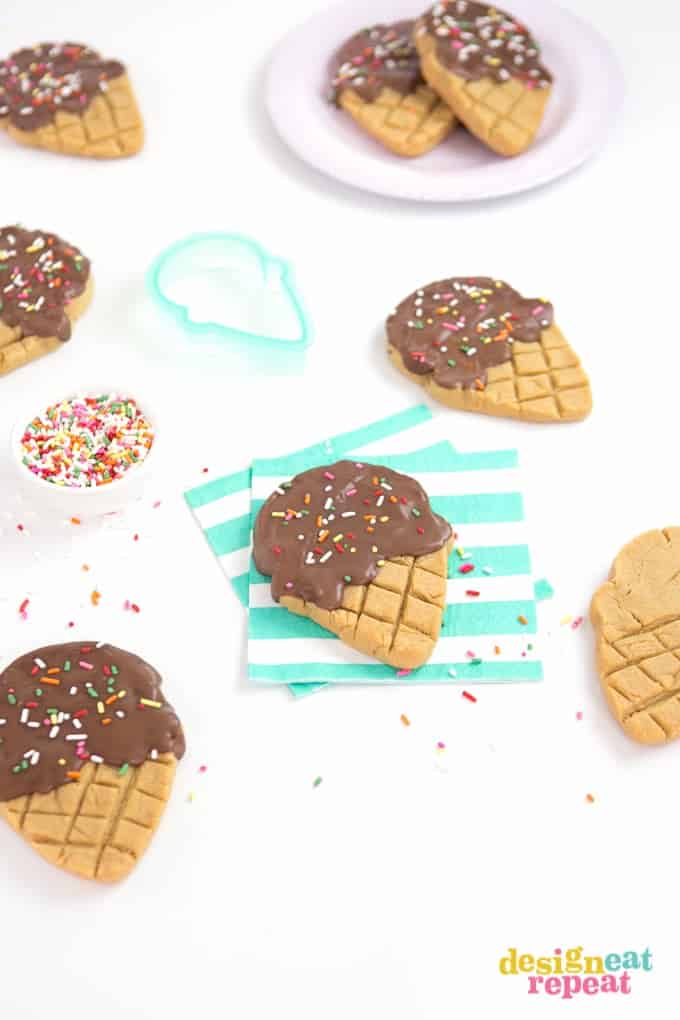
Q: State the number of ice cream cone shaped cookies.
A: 8